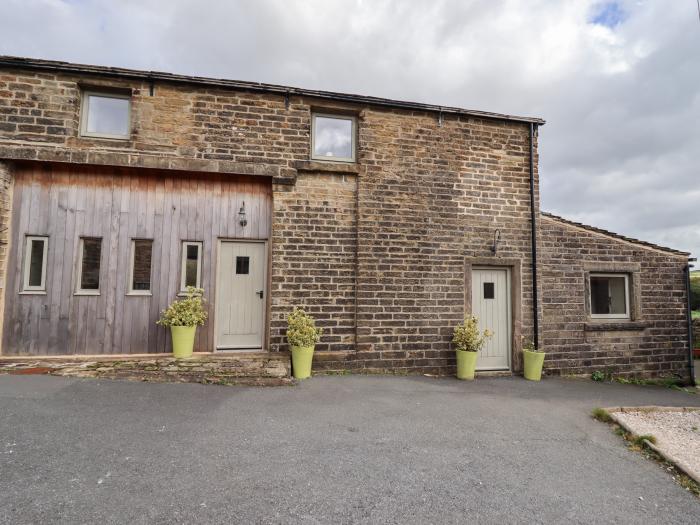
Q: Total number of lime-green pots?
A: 4